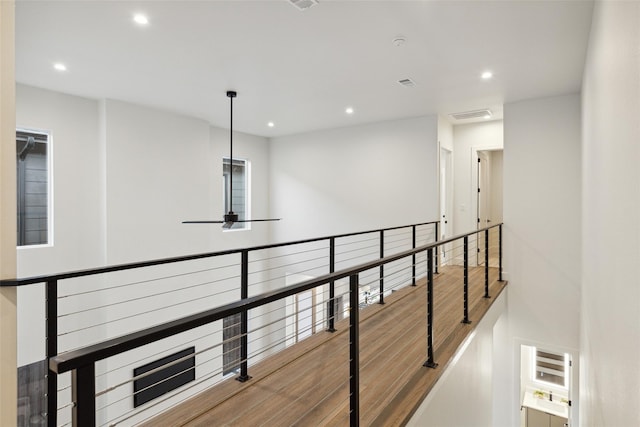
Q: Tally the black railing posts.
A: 12